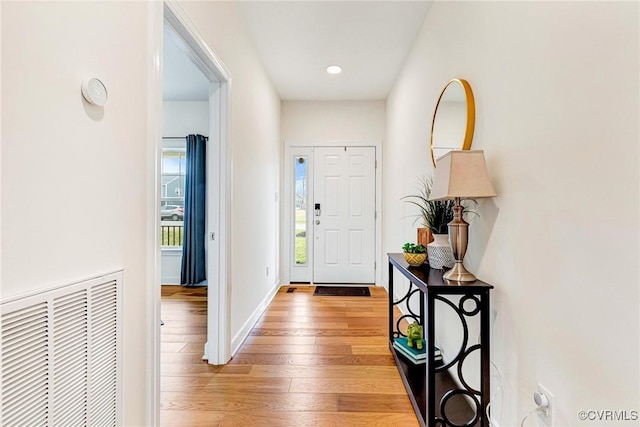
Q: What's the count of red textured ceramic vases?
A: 0